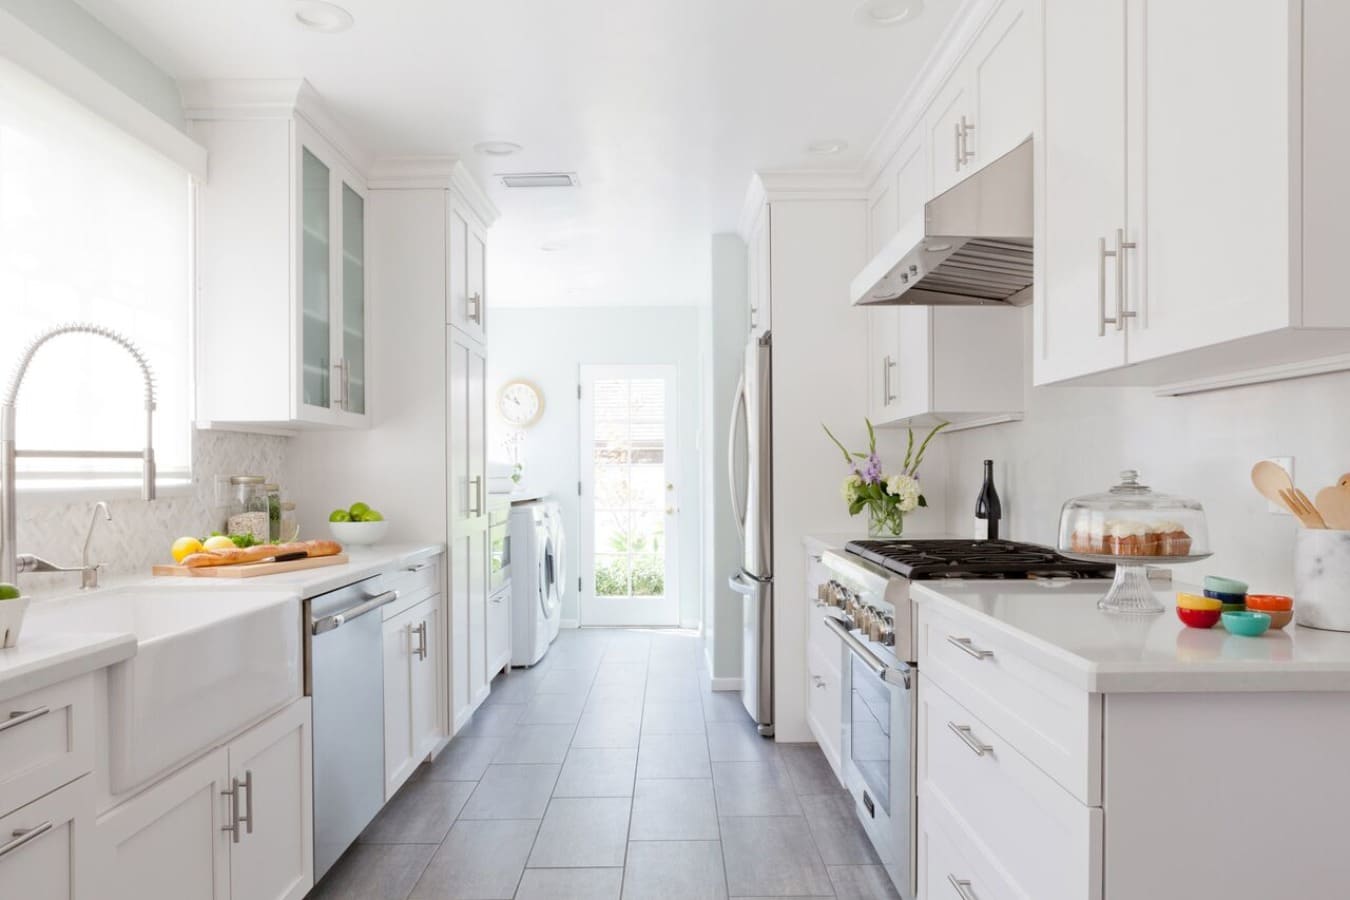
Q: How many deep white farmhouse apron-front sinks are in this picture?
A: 1